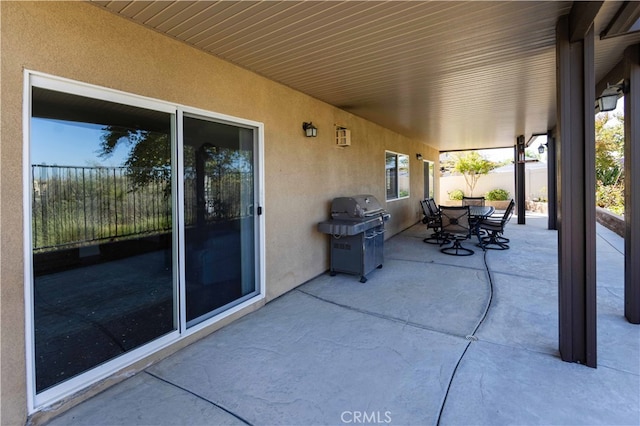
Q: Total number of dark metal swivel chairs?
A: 6